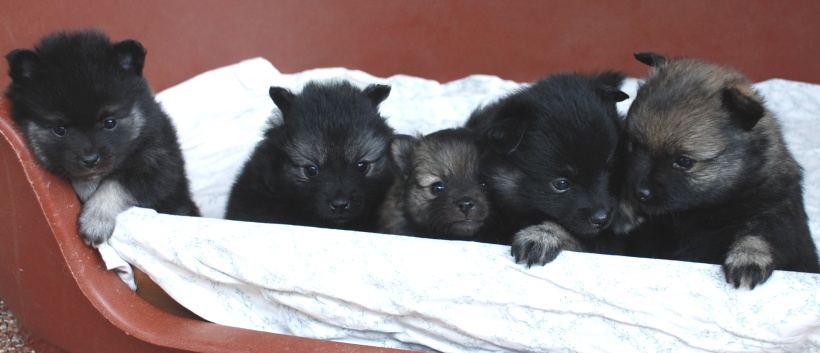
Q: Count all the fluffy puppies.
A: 5